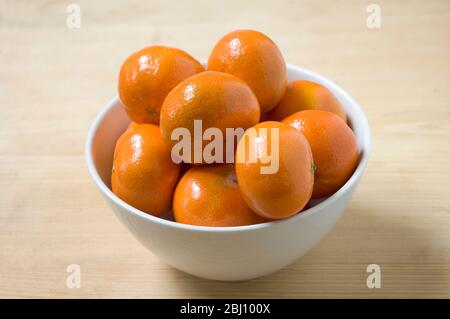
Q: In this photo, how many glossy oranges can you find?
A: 8